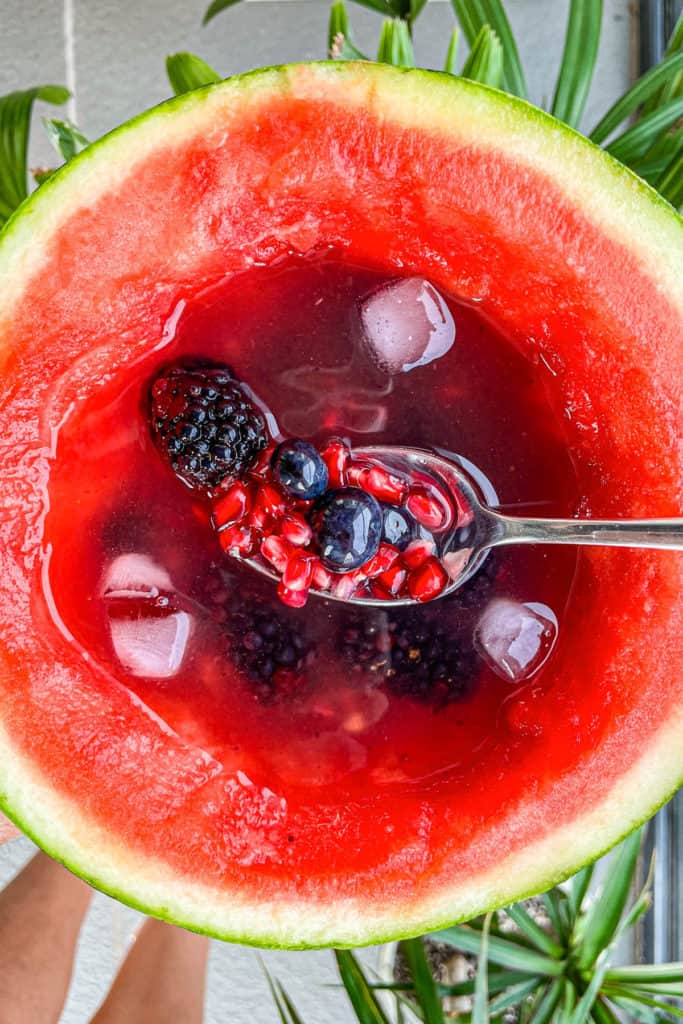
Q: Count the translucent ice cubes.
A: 3